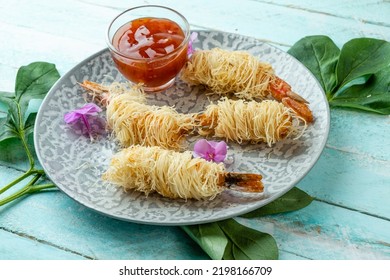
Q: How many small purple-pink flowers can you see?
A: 3